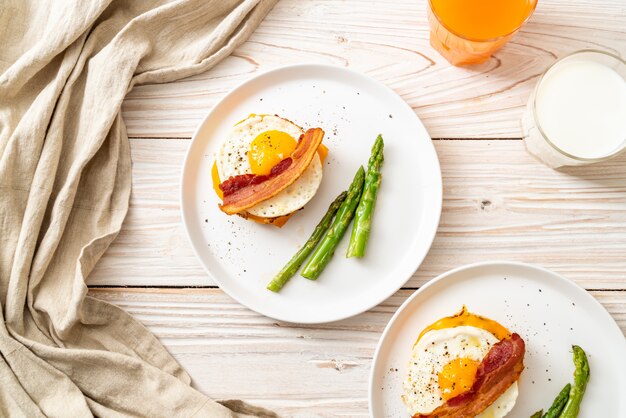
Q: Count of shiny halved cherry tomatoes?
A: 0